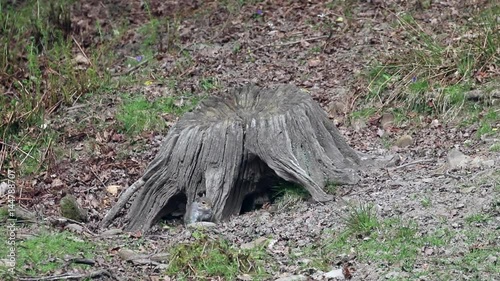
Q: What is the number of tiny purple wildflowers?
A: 3